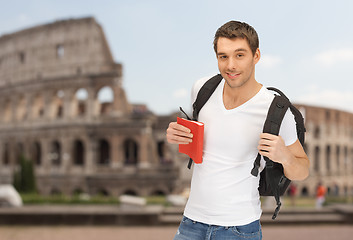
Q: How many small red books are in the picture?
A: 1